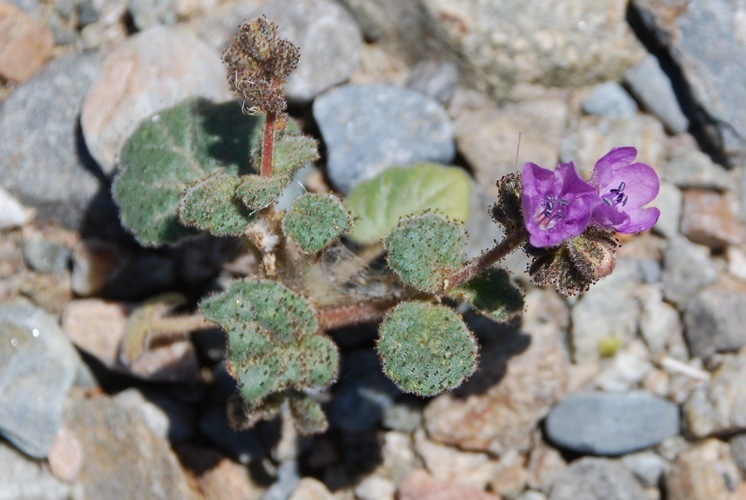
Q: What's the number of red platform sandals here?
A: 0